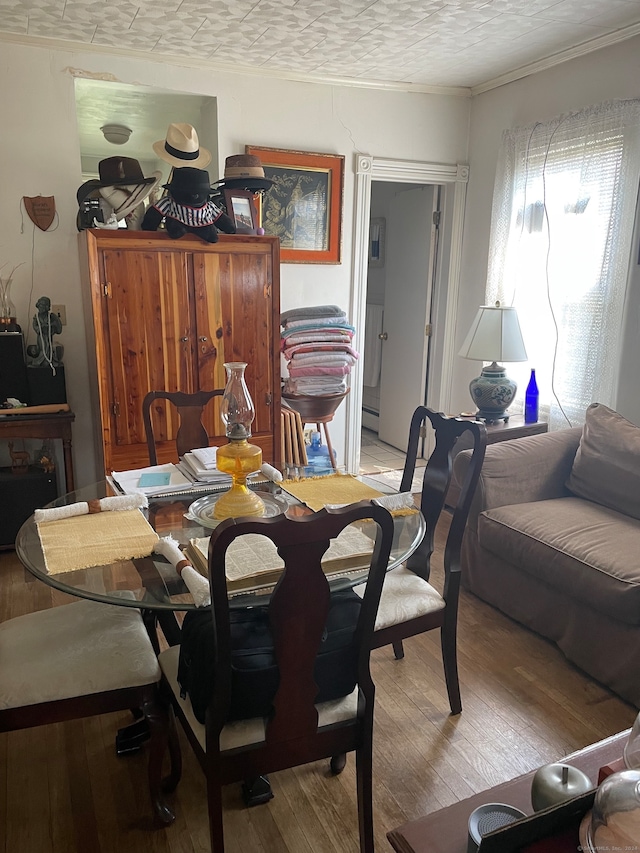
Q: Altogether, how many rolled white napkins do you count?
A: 4